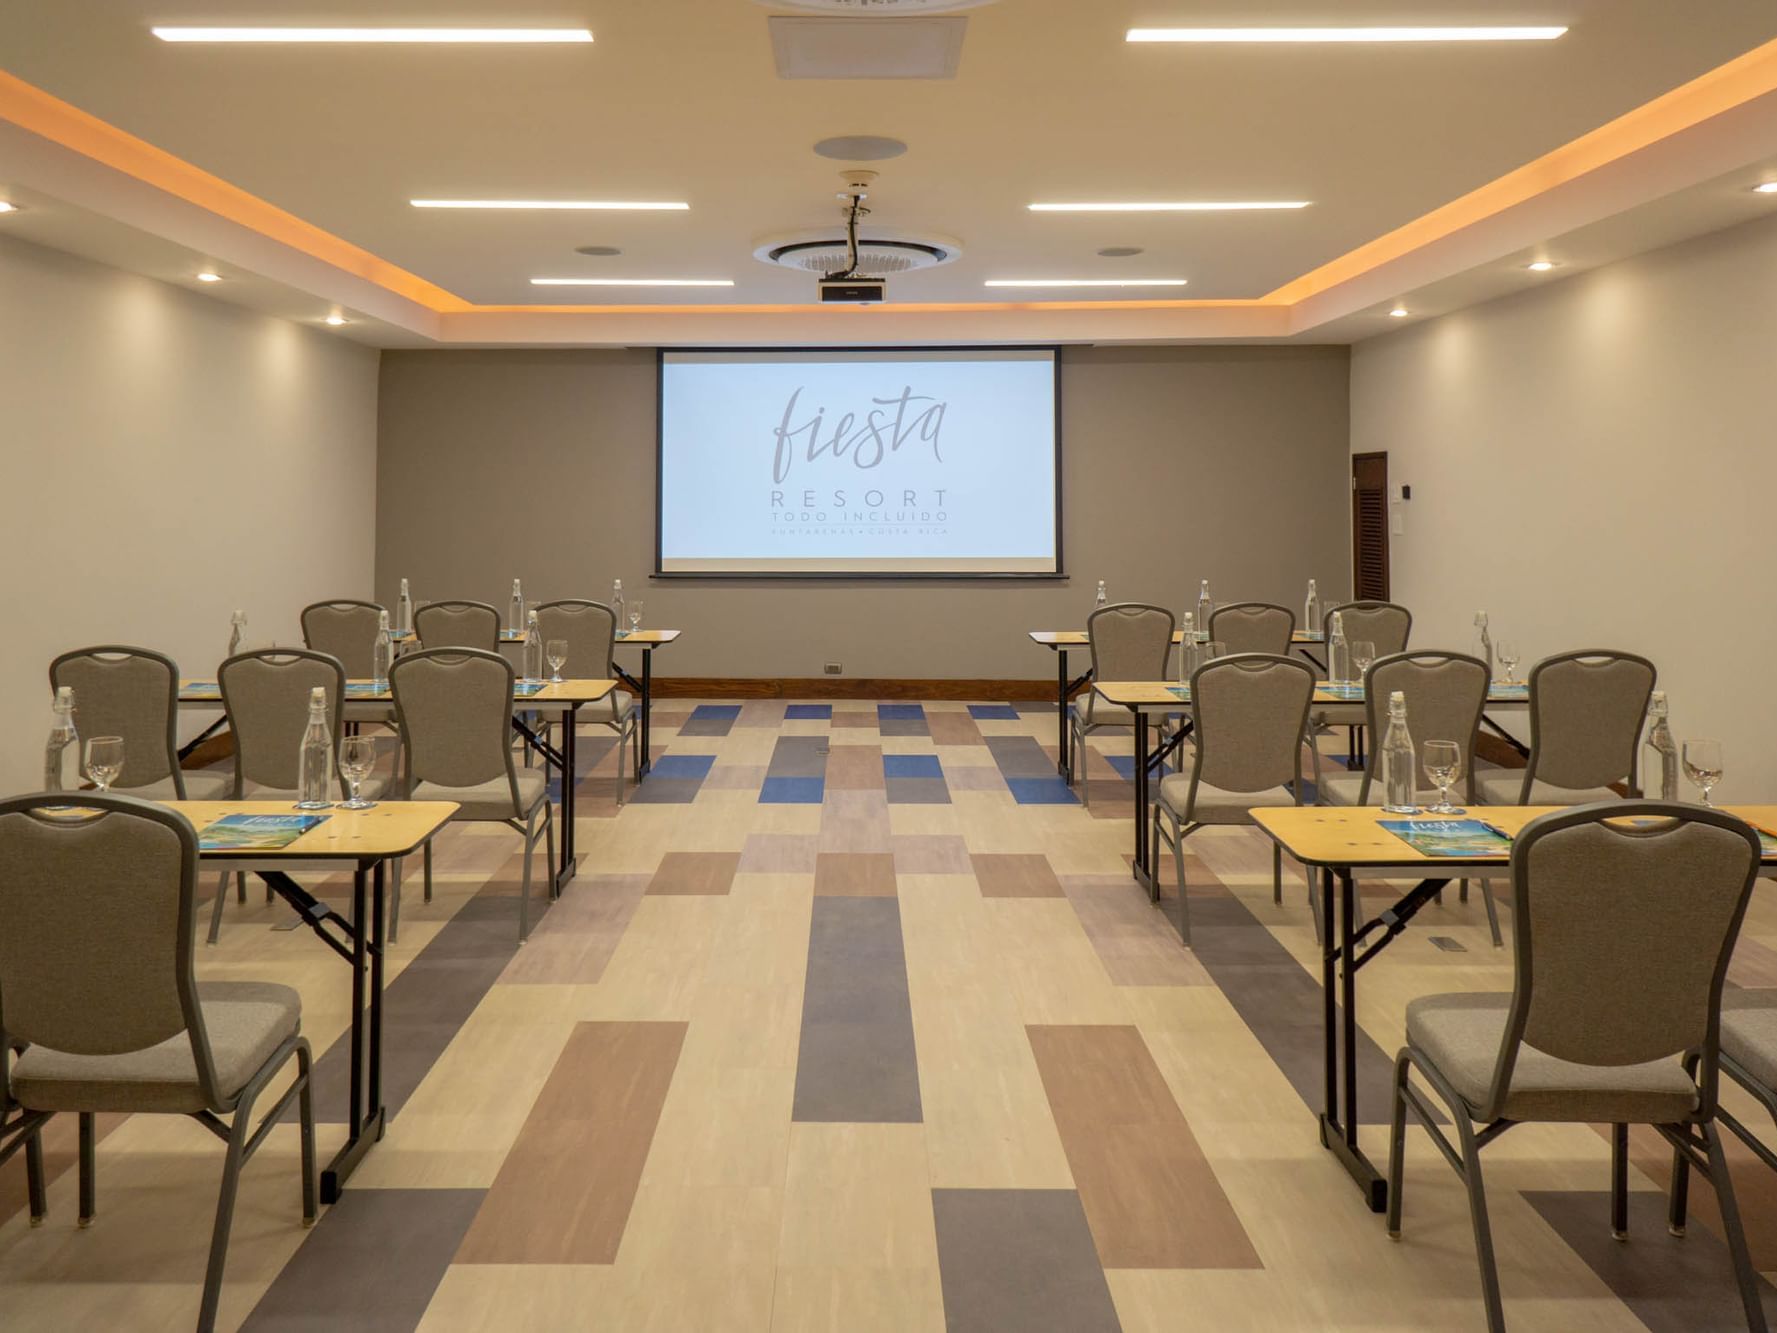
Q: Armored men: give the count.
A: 0